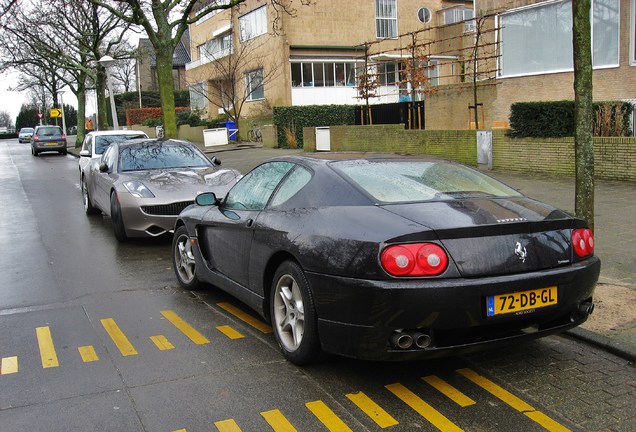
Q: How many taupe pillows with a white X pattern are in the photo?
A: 0